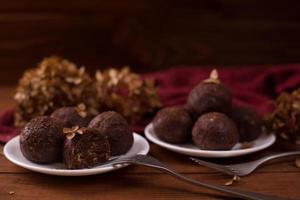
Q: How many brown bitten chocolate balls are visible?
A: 1